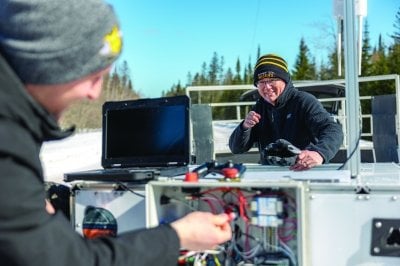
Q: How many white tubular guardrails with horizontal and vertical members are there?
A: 1